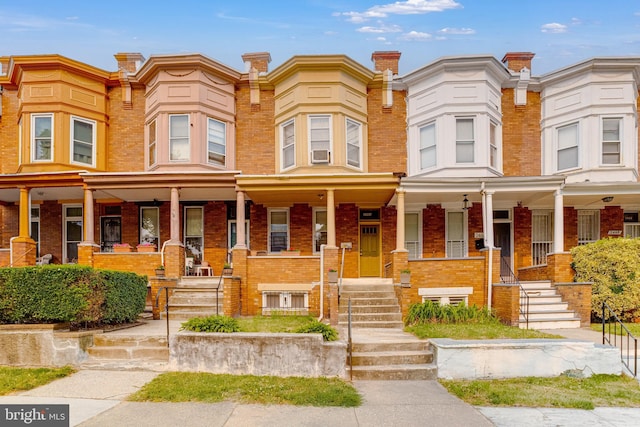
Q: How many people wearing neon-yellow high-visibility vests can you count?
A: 0